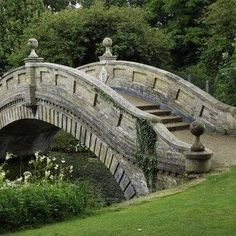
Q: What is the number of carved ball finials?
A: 3